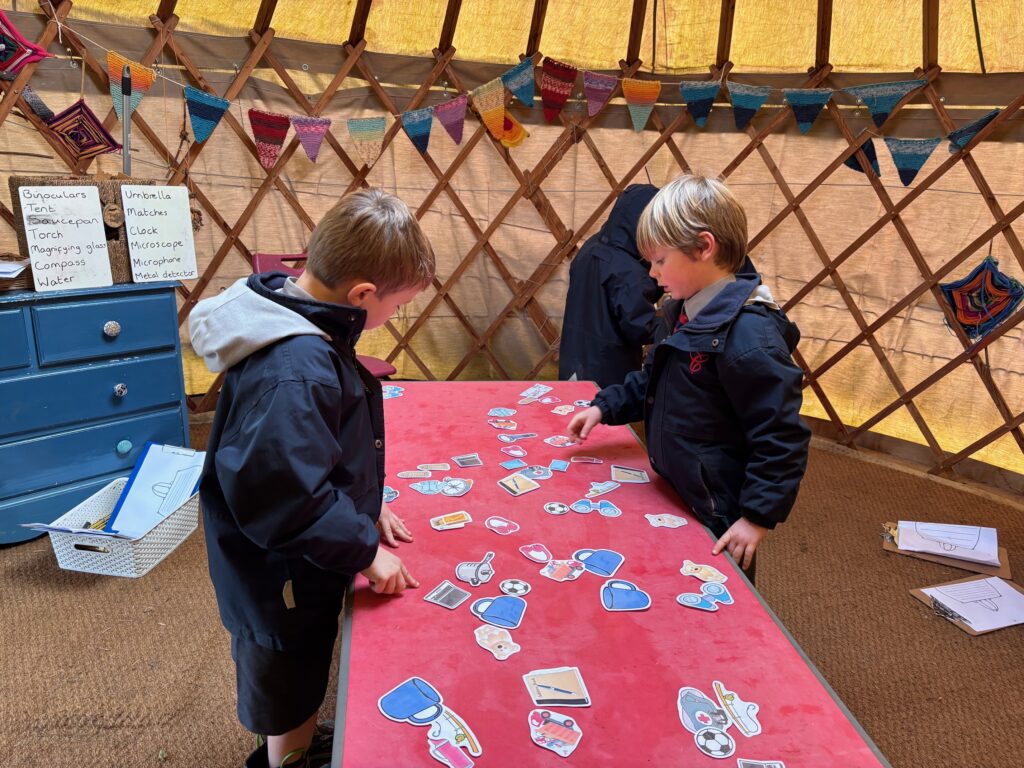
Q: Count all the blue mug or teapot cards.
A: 4